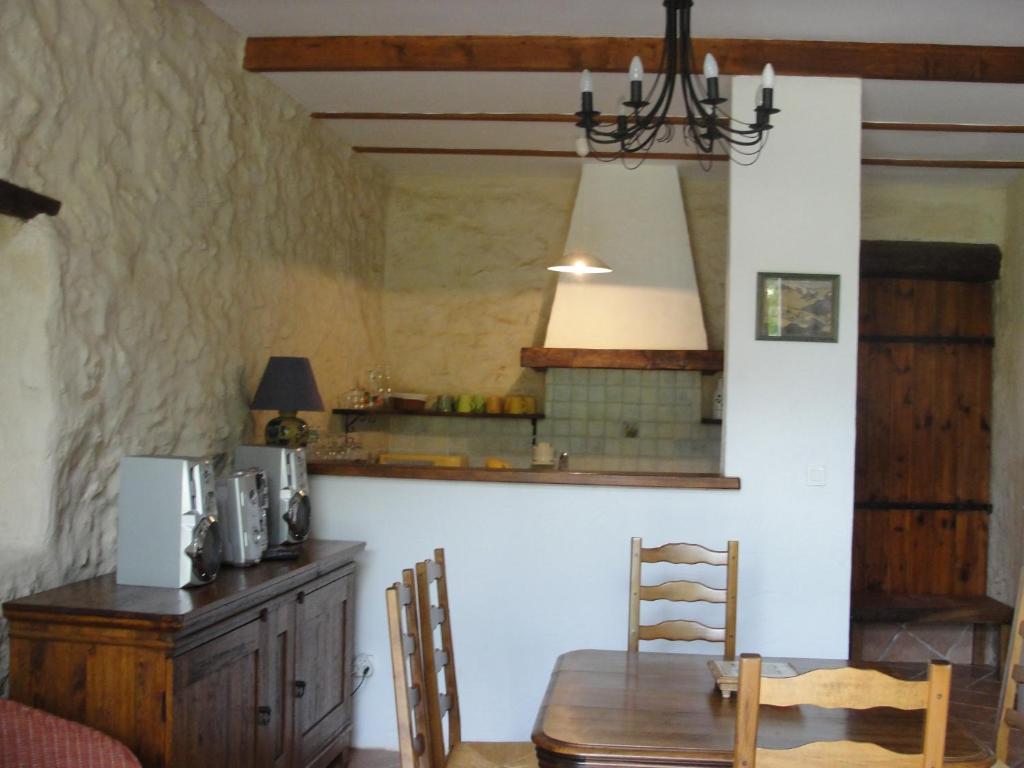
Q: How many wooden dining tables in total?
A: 1